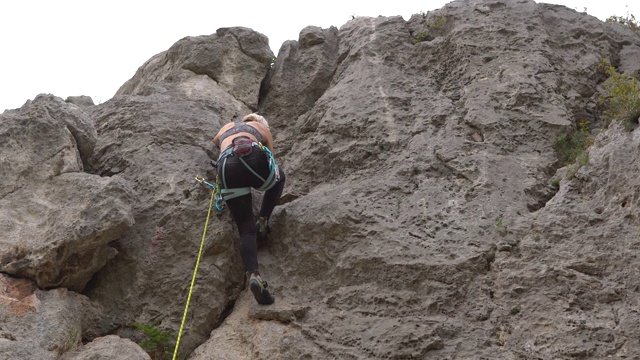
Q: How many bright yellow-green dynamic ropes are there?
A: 1